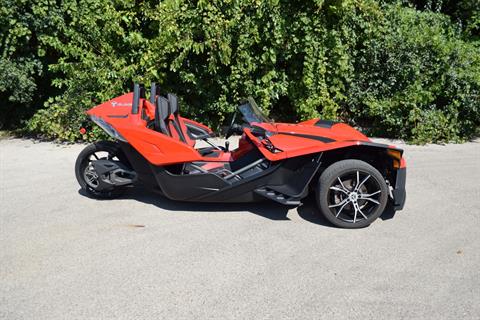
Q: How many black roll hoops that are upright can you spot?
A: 2